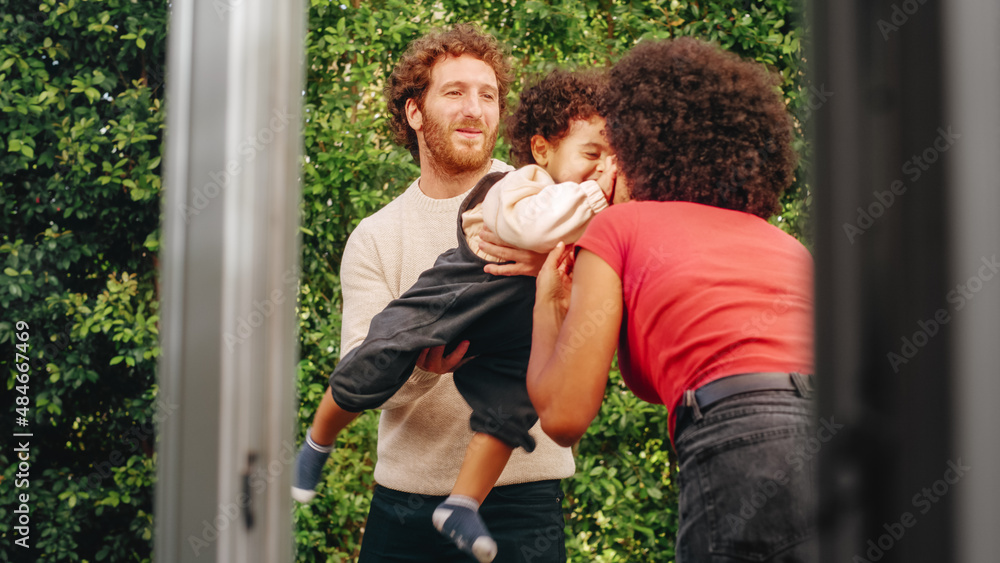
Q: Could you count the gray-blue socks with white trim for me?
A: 2